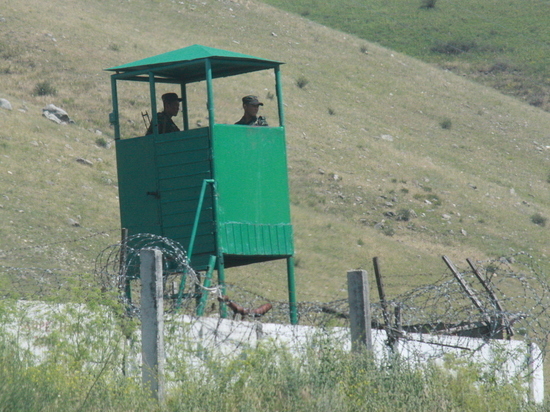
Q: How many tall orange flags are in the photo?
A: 0